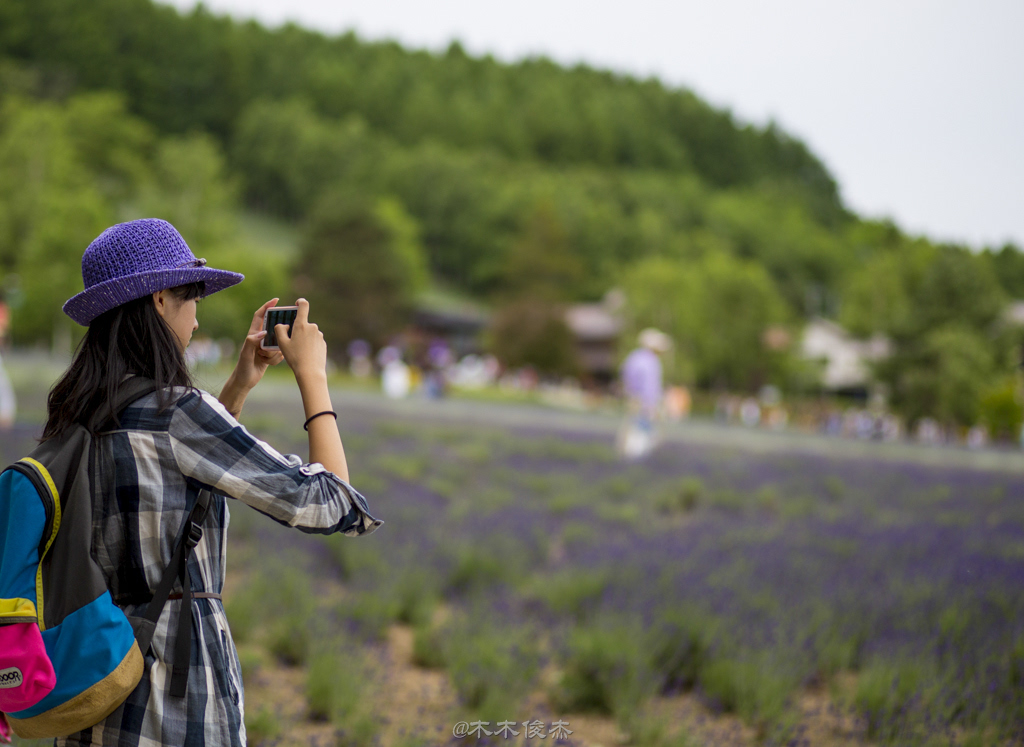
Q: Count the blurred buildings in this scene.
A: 3